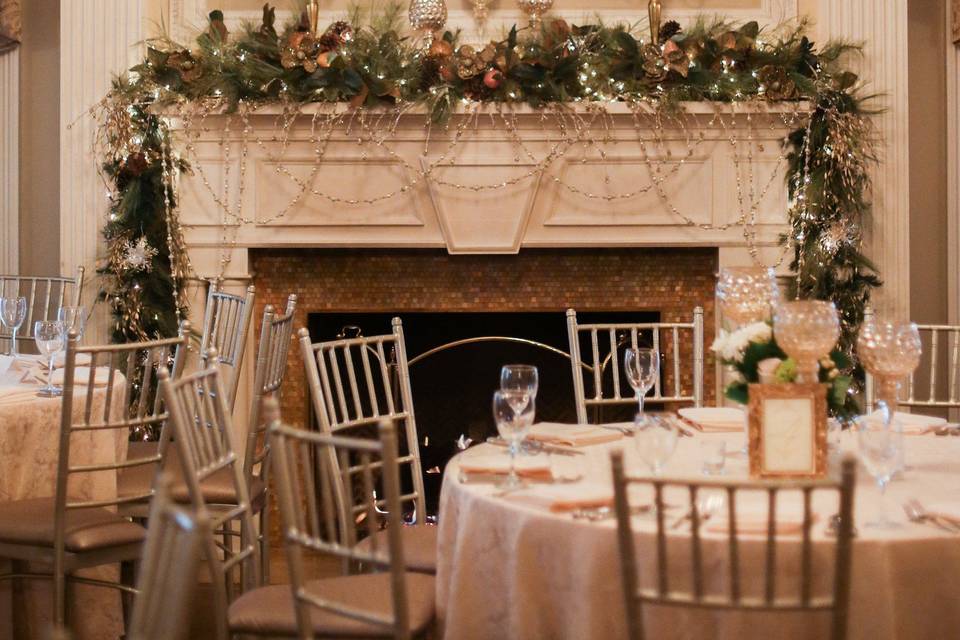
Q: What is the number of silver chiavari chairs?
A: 11